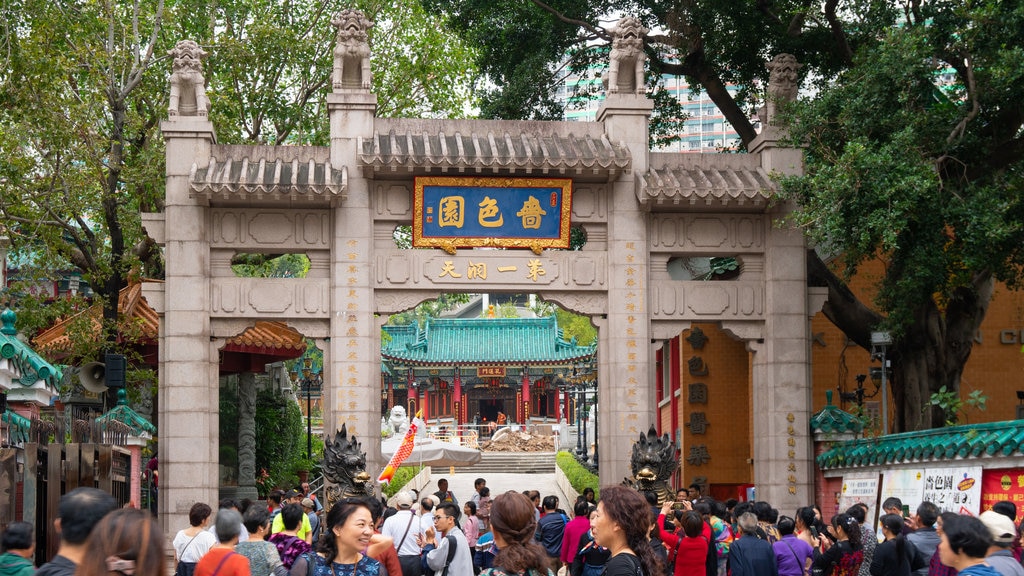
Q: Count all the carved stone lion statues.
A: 5